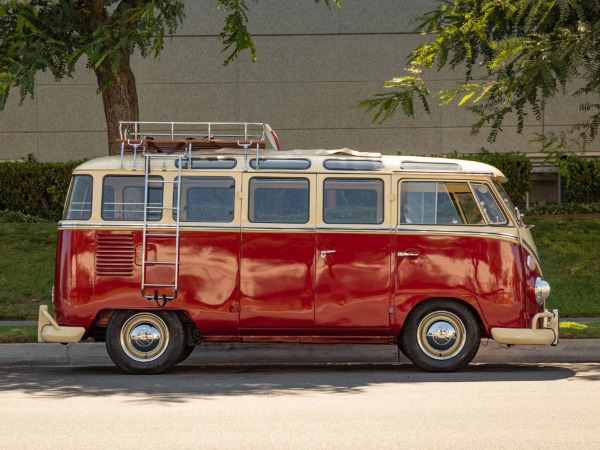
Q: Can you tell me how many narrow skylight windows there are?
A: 4